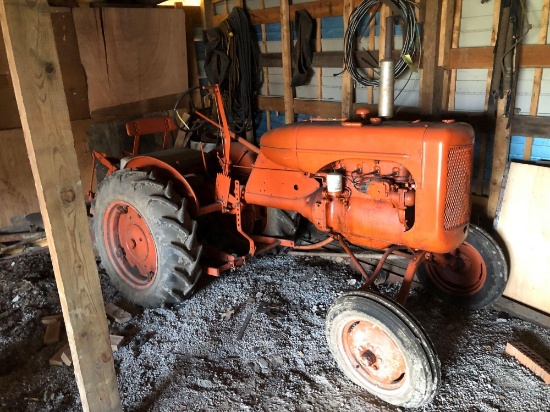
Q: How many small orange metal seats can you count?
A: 1